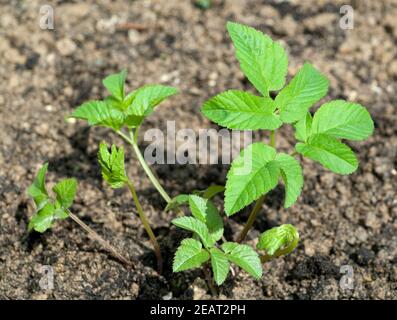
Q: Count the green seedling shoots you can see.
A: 6